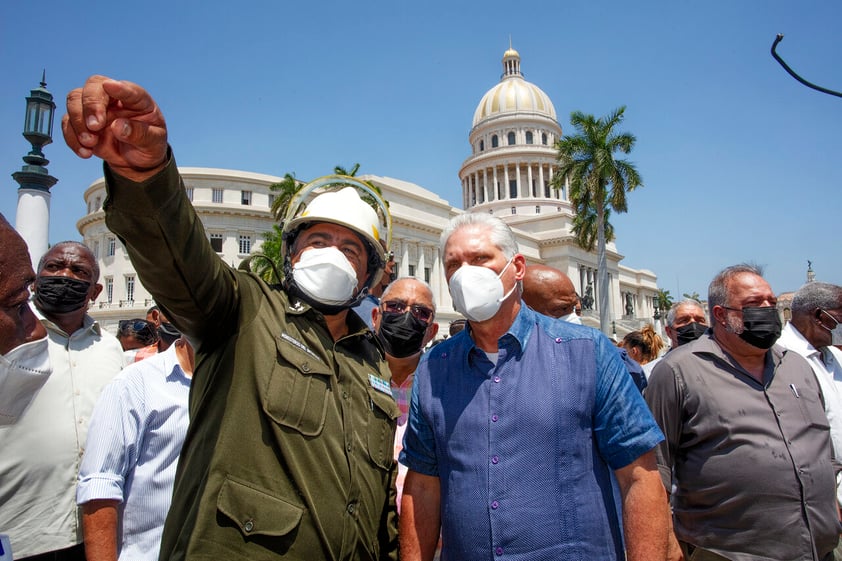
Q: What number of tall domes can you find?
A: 1